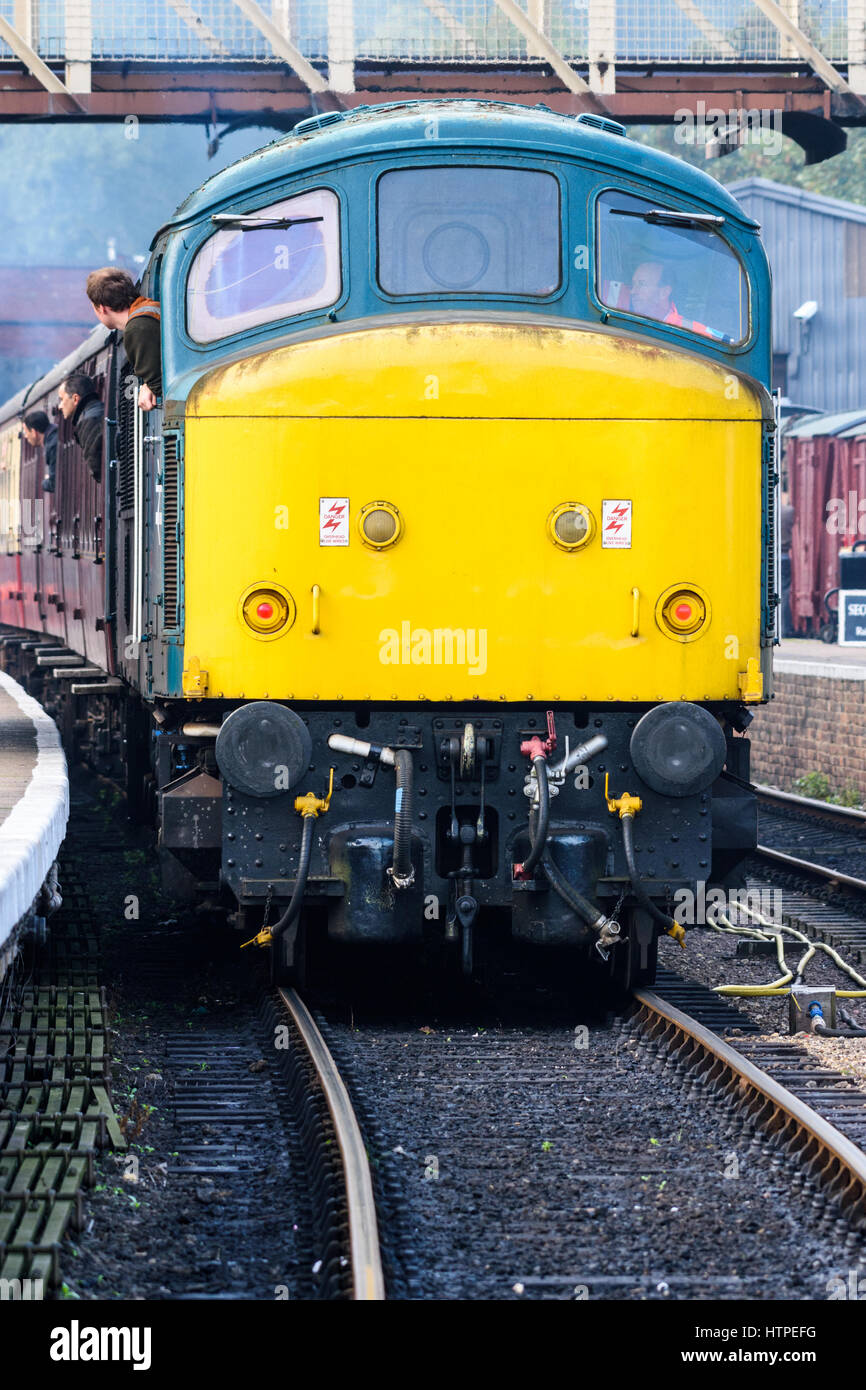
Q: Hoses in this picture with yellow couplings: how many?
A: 2